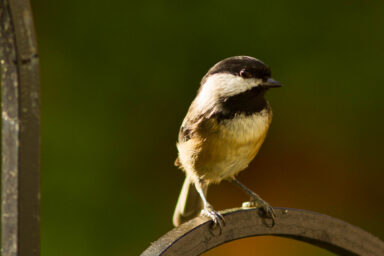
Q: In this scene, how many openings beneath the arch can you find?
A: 1